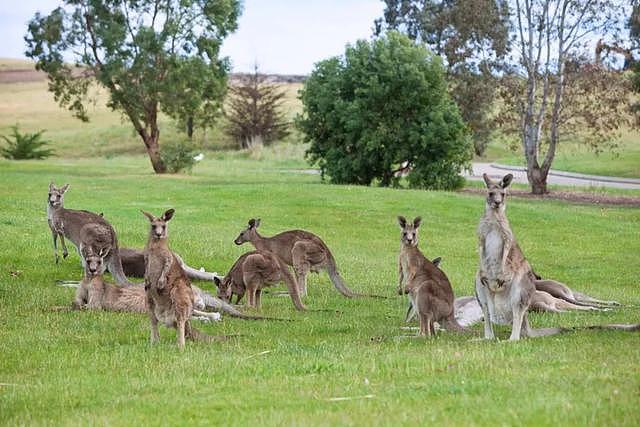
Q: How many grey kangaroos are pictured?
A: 9